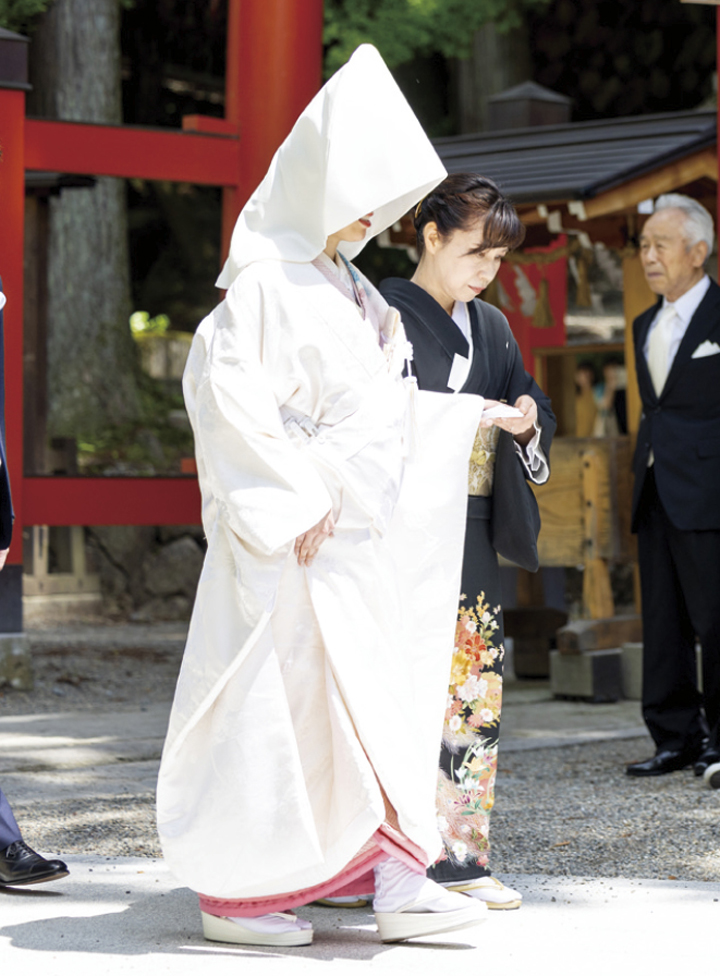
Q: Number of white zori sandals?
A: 2